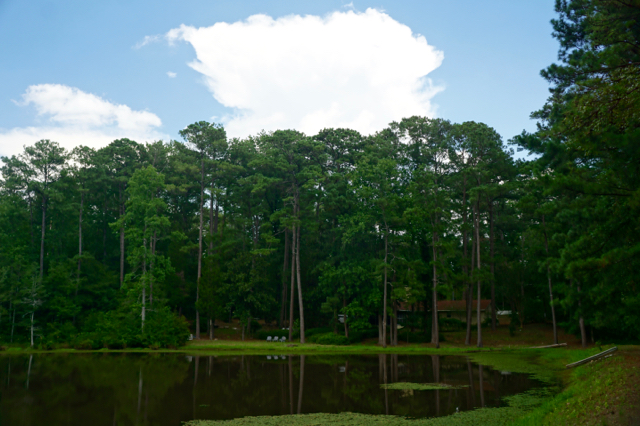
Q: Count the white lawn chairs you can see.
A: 3